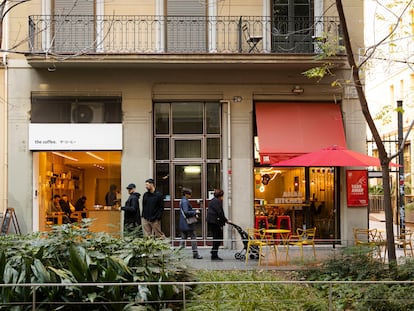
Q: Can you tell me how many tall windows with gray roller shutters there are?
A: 2